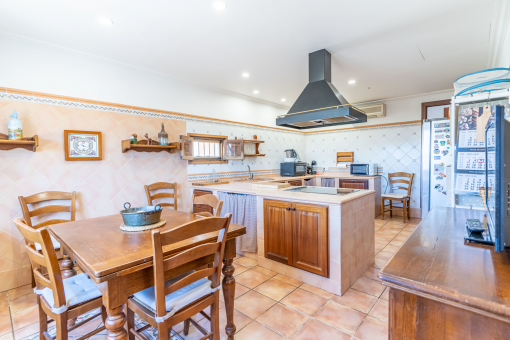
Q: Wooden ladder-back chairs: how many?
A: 6